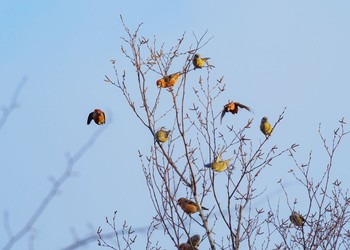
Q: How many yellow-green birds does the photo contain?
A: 4